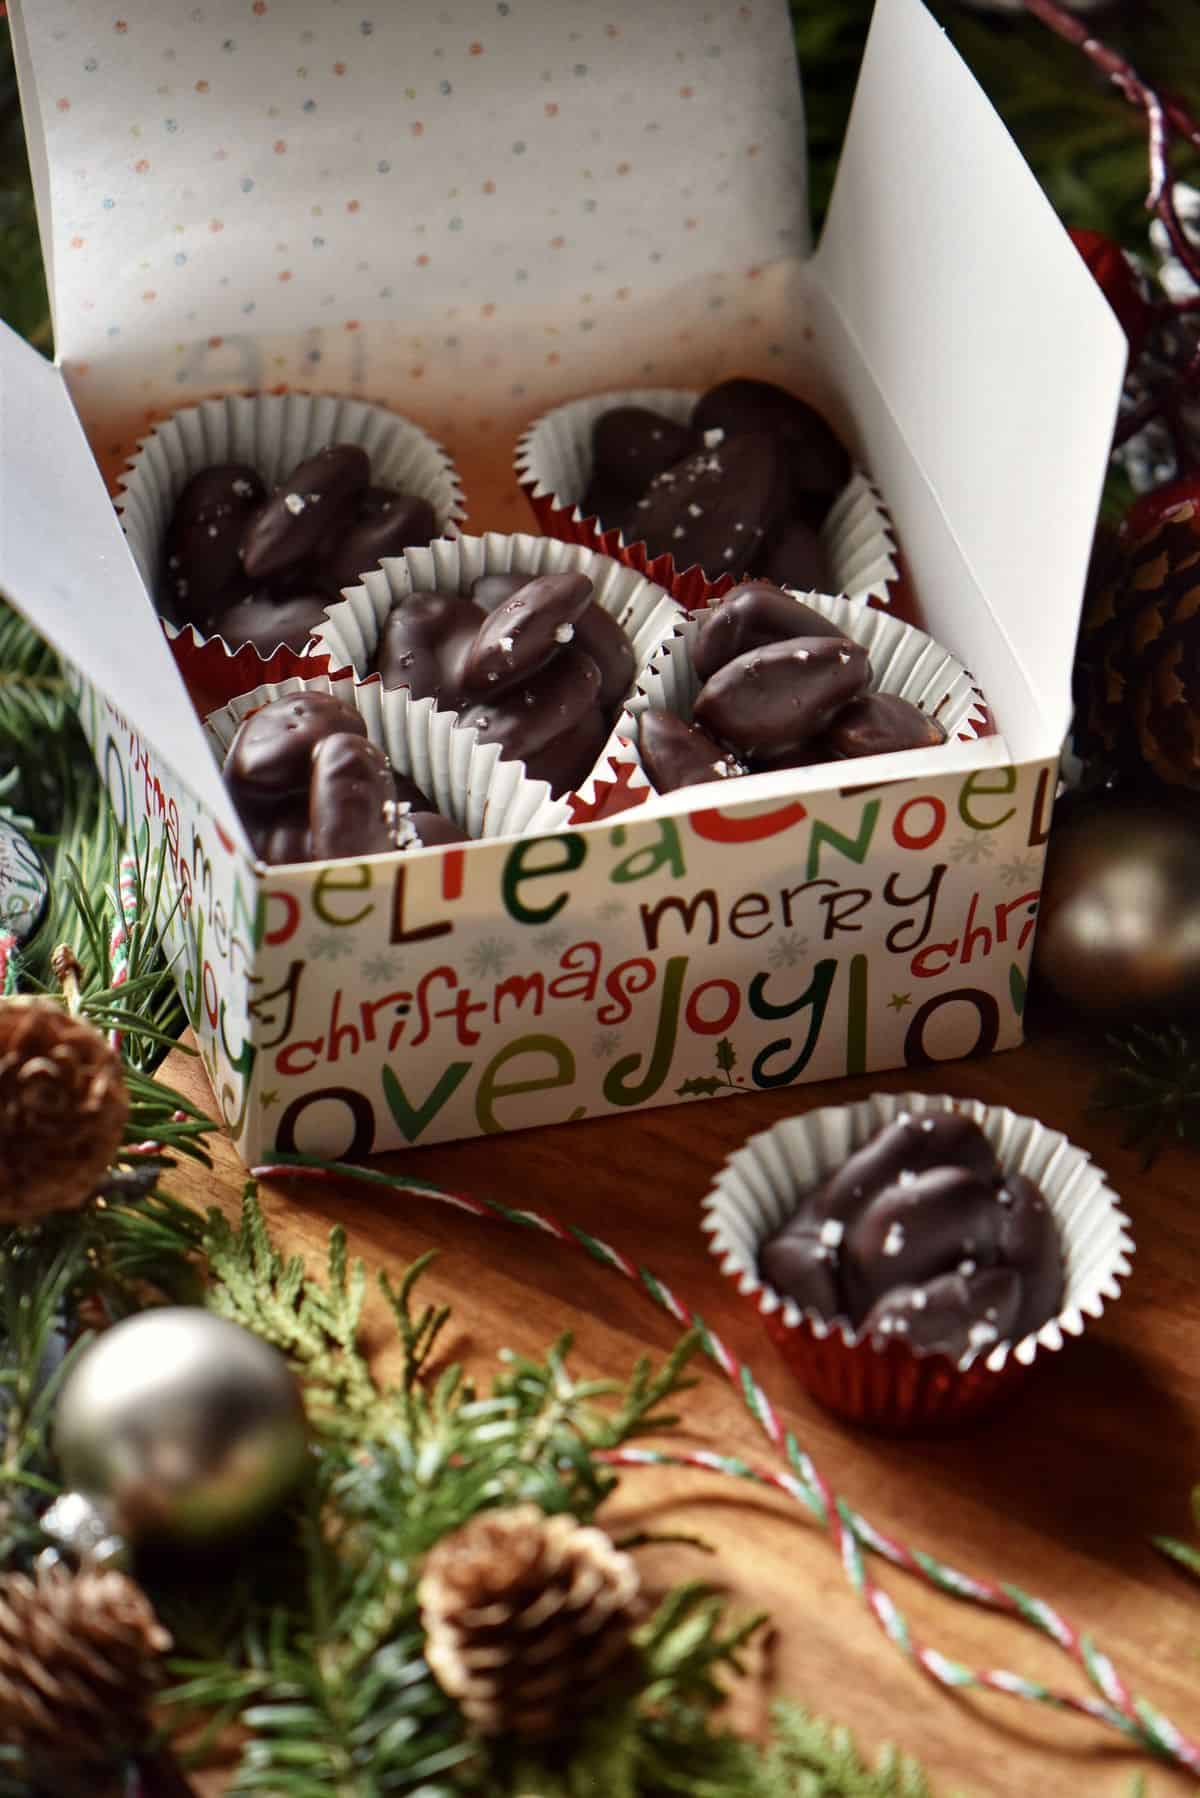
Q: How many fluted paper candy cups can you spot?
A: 6